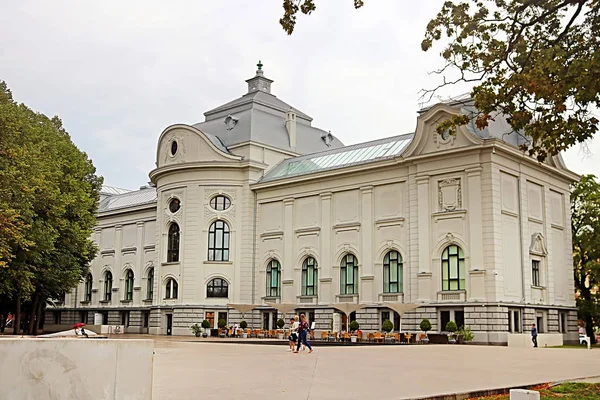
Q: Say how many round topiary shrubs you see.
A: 8